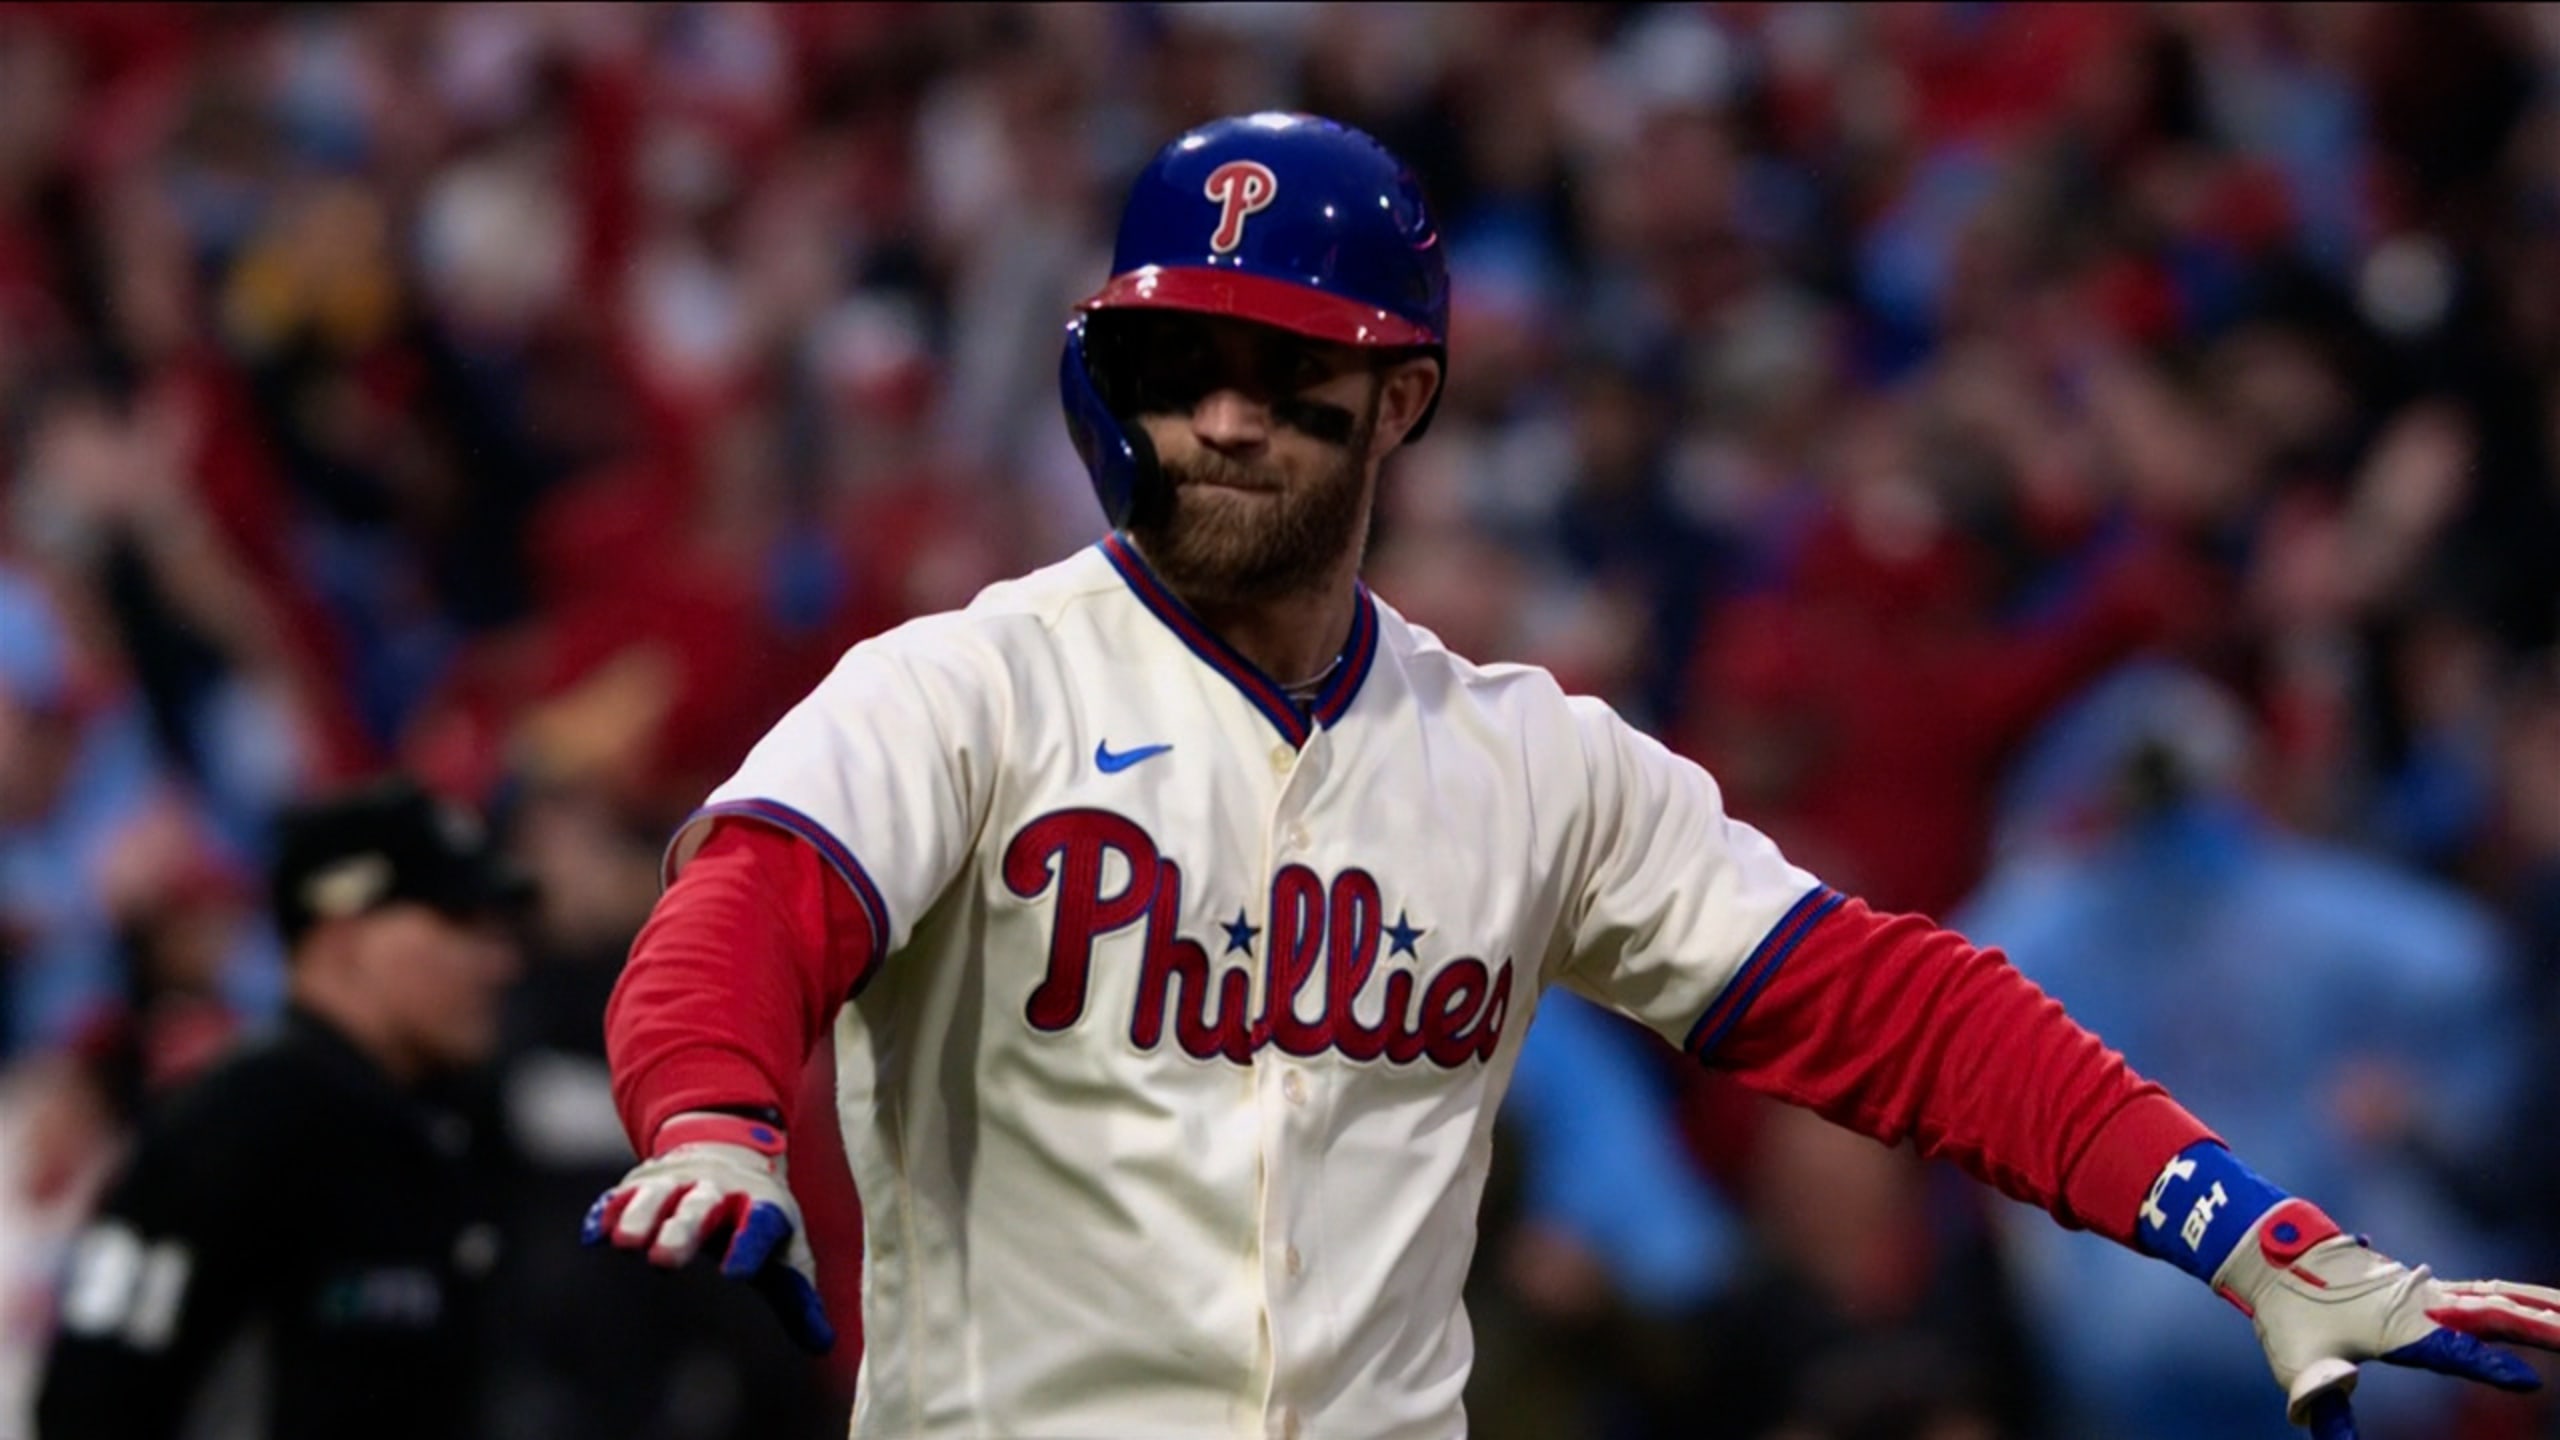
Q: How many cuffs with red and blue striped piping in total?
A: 2